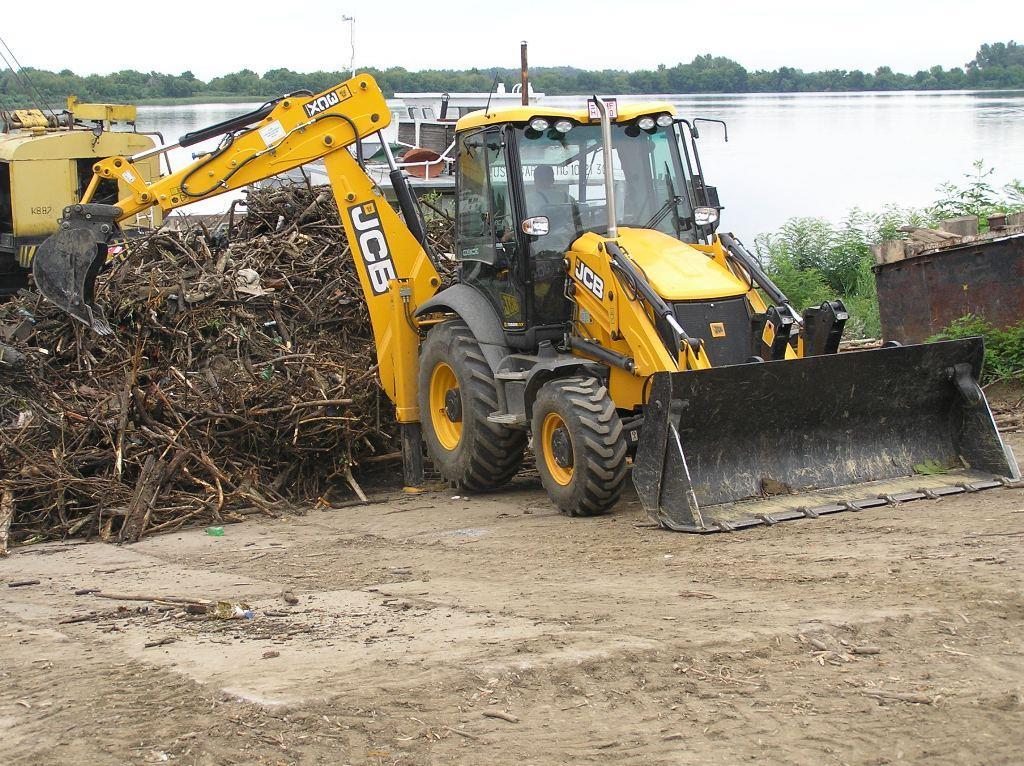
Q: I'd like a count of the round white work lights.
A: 4